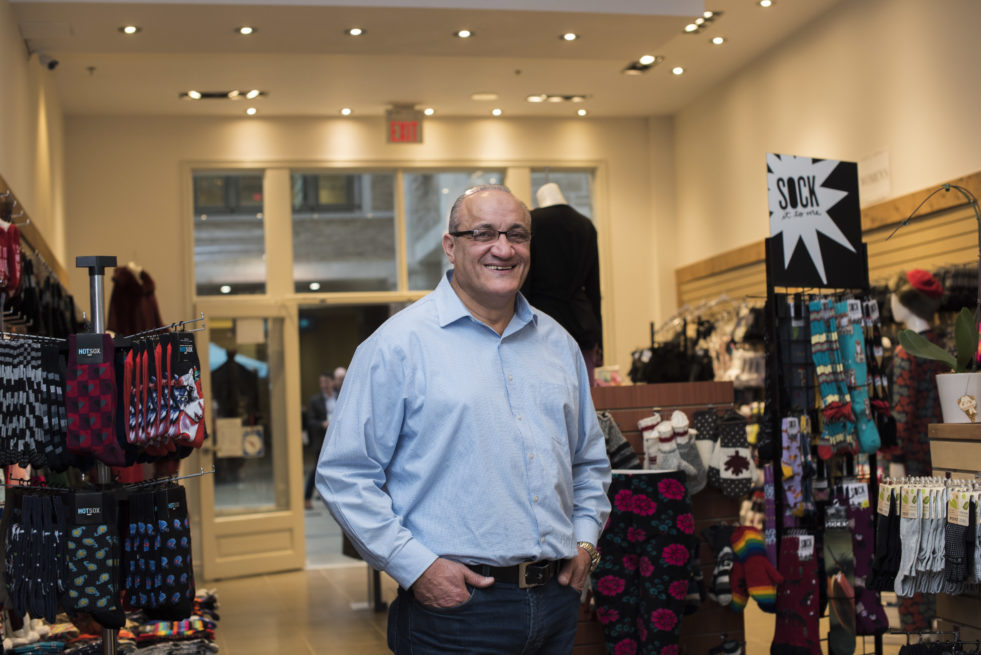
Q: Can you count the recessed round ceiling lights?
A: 13